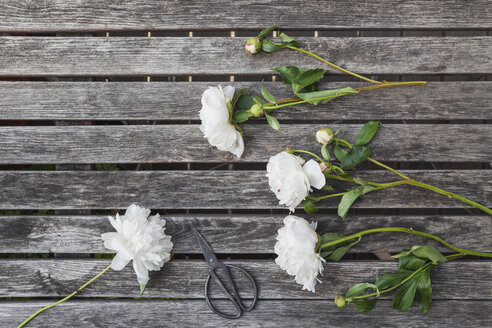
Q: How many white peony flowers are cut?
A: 4